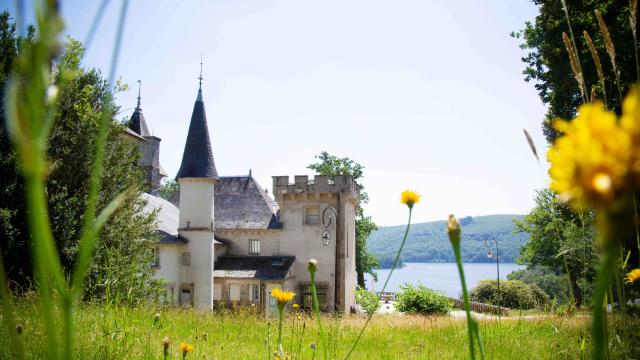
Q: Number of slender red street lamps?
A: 0